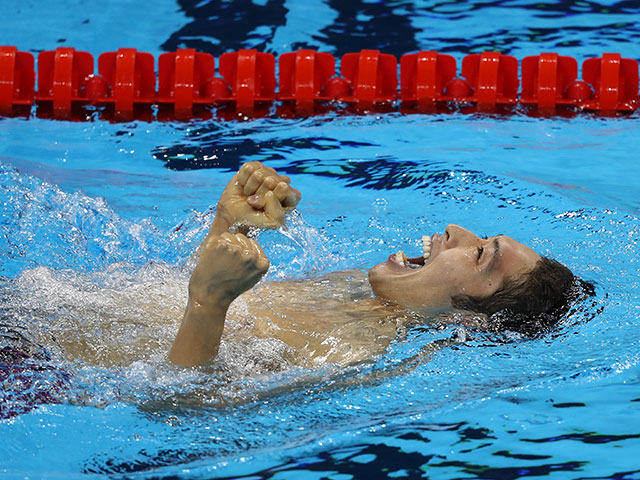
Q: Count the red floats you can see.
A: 11